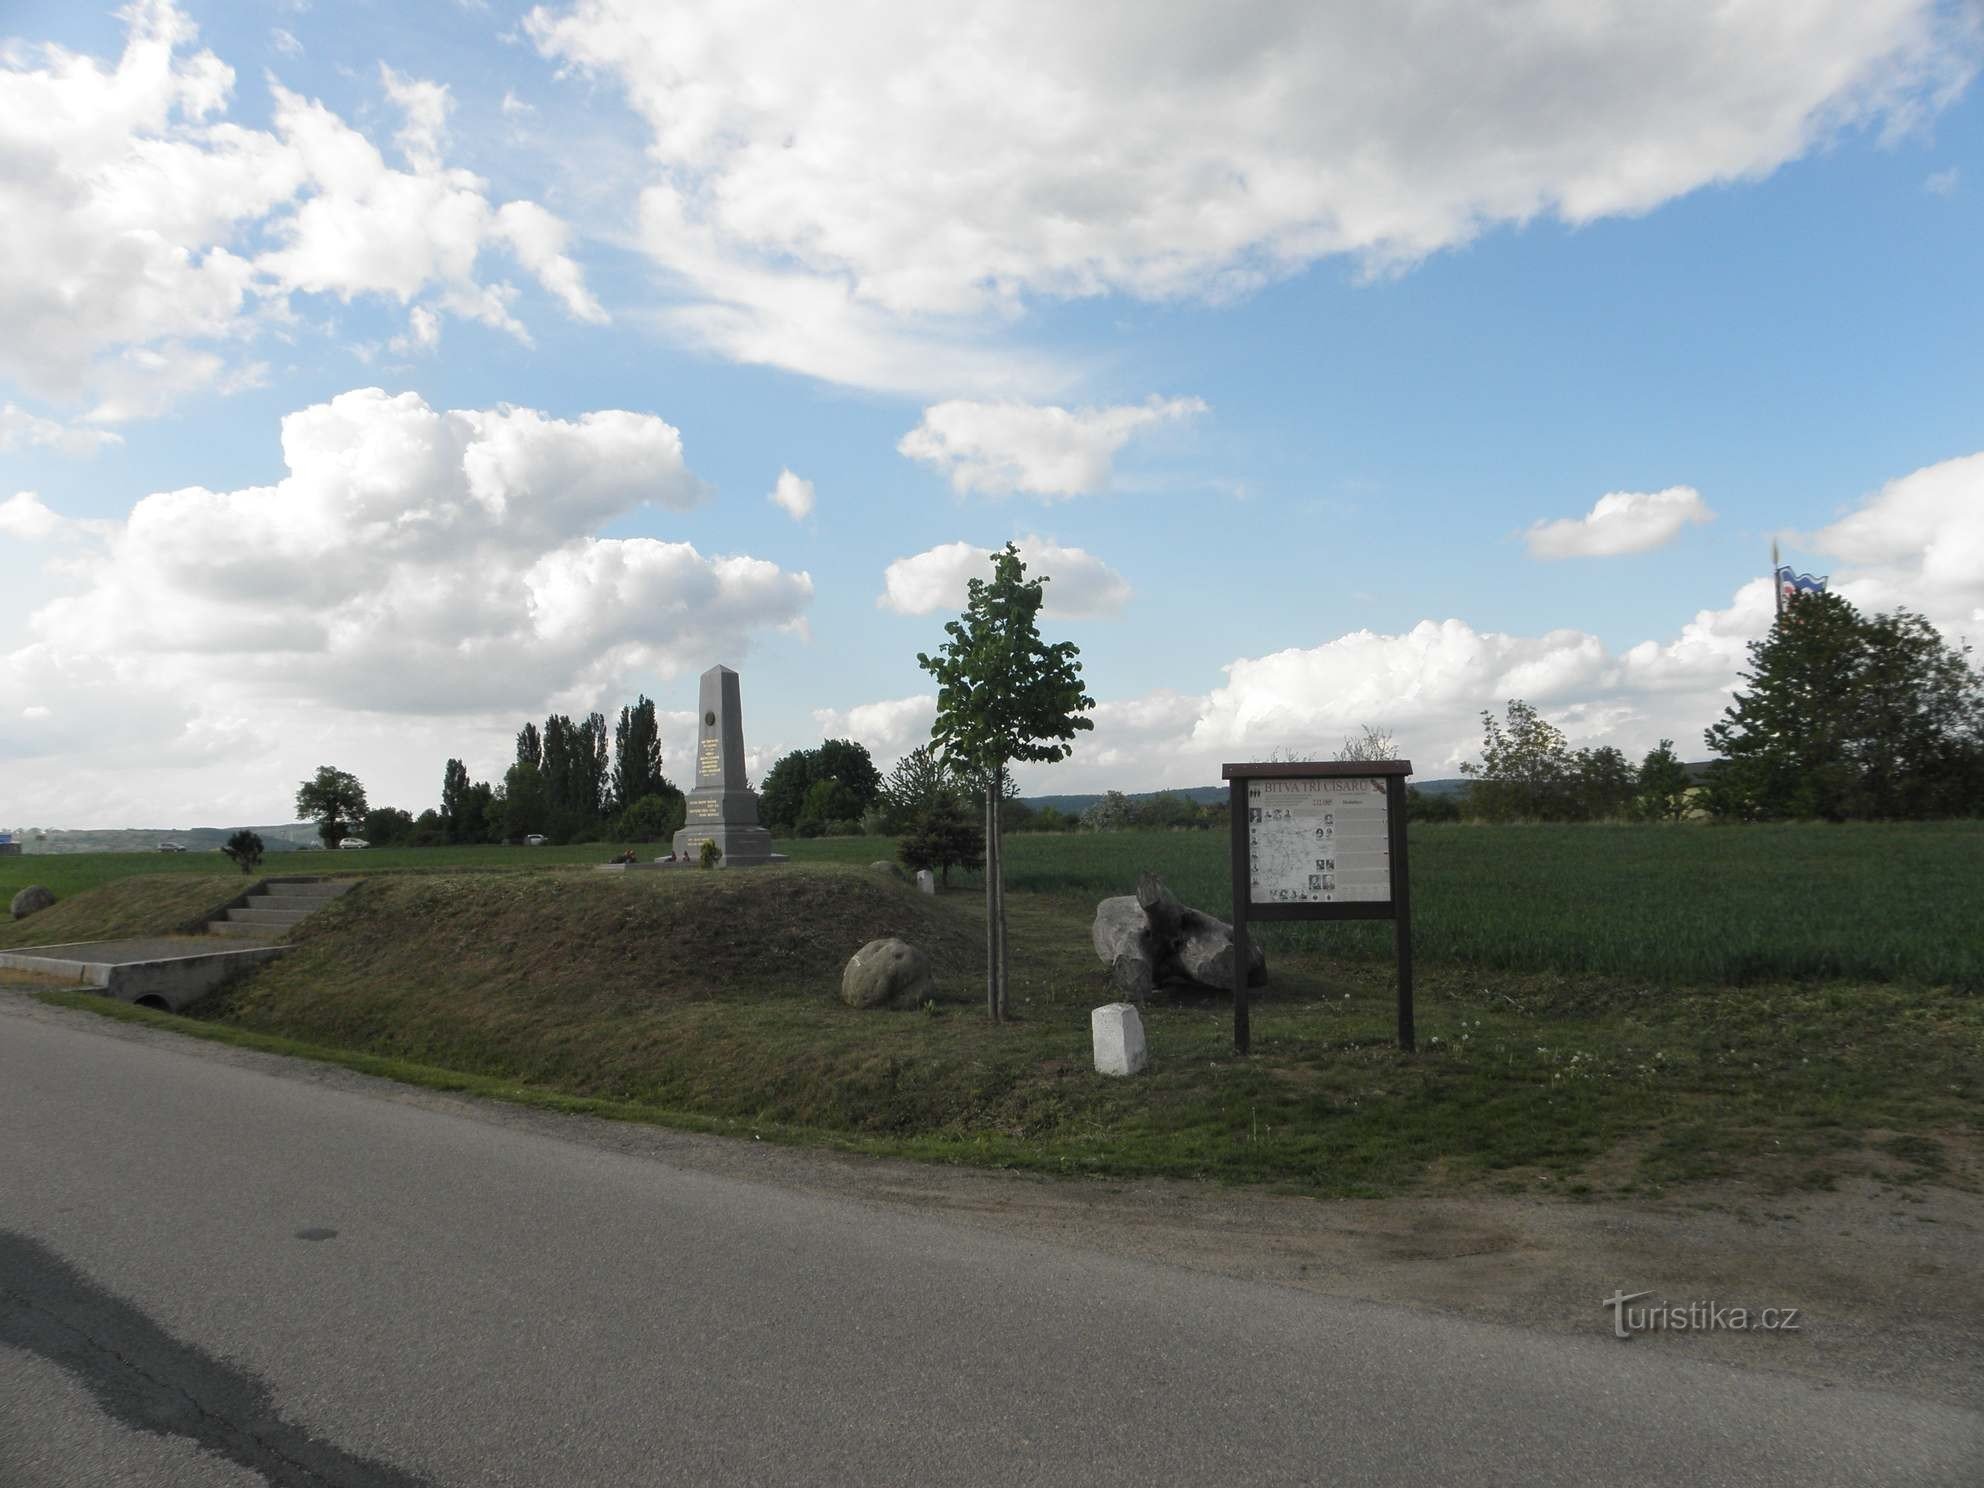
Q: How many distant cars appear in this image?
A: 3